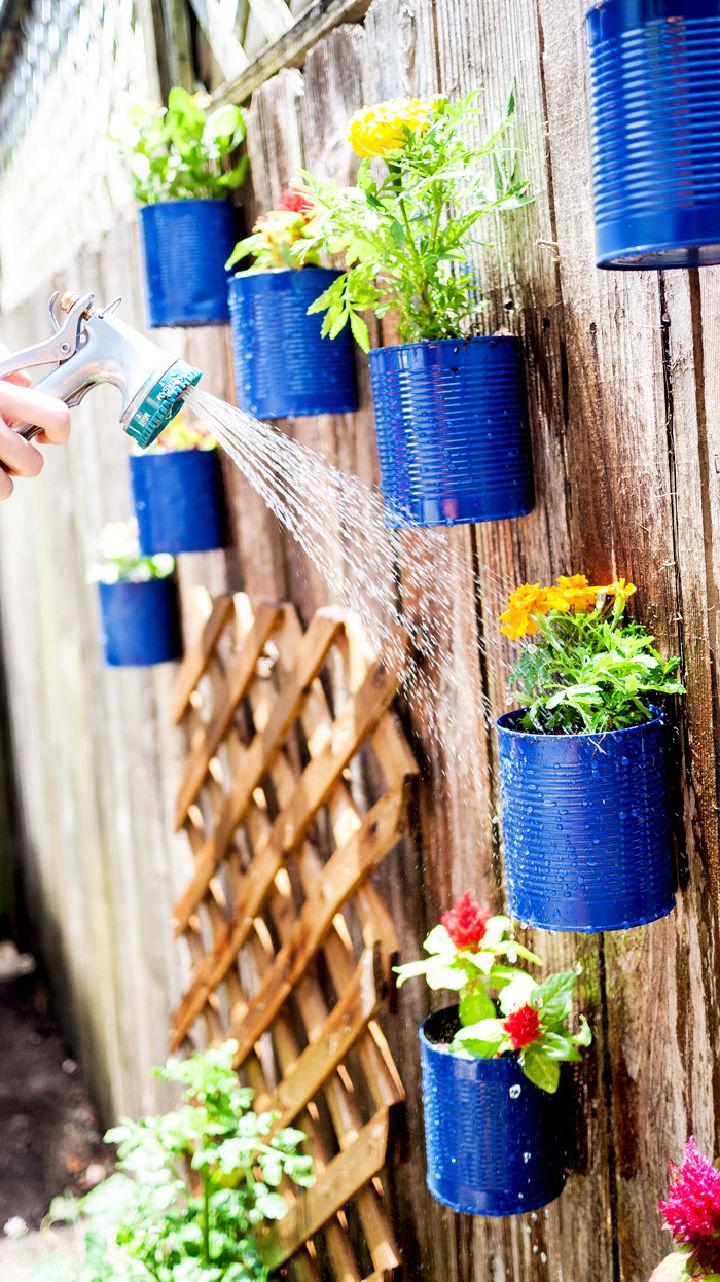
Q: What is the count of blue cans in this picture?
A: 8